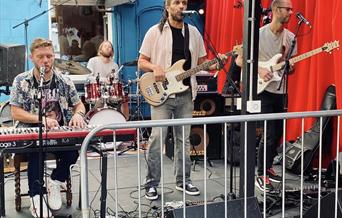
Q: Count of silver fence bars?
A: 12